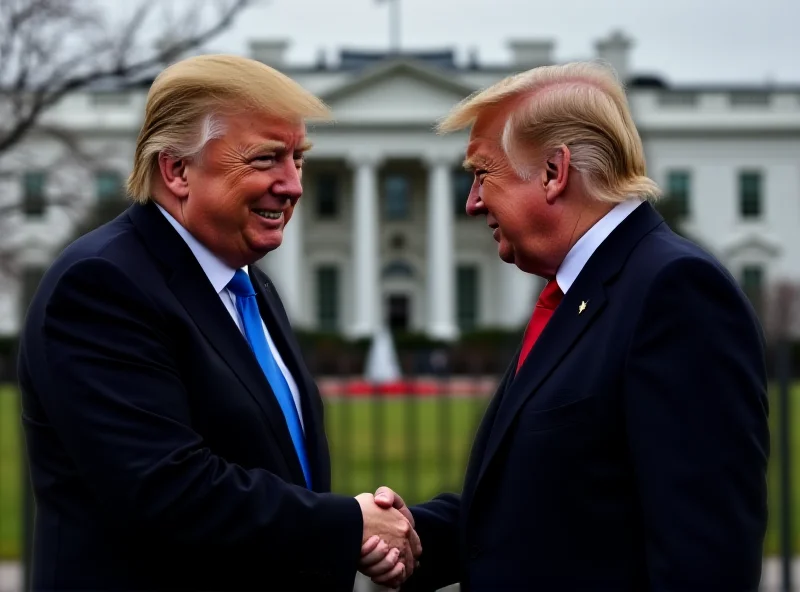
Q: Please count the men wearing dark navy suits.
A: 2